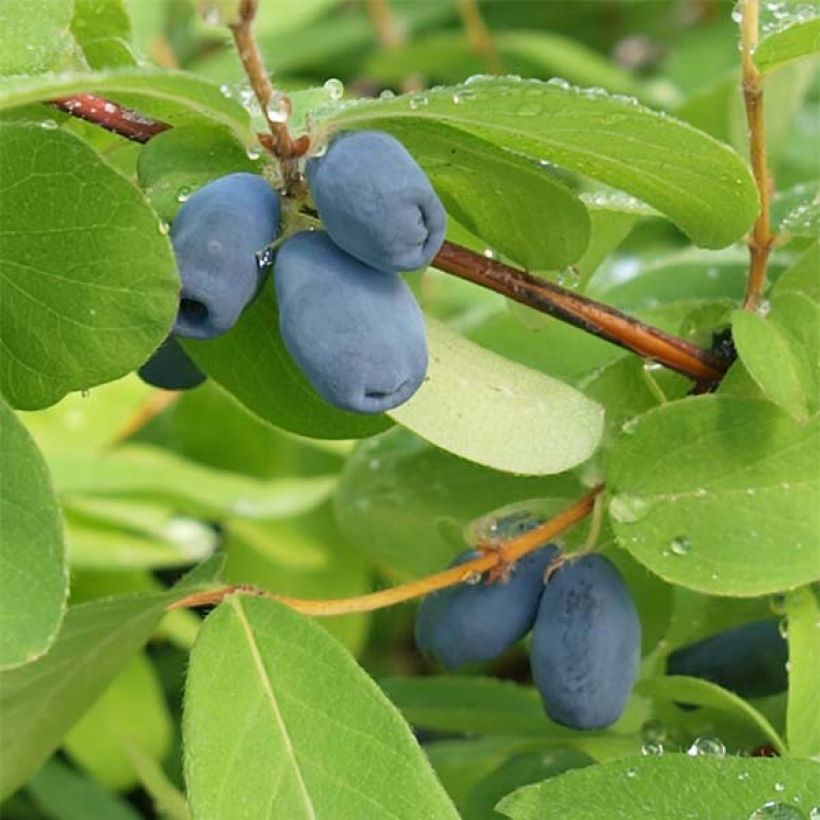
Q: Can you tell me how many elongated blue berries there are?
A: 7